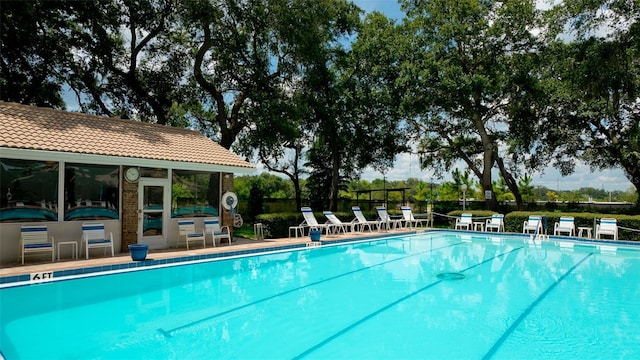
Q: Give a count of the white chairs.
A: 14